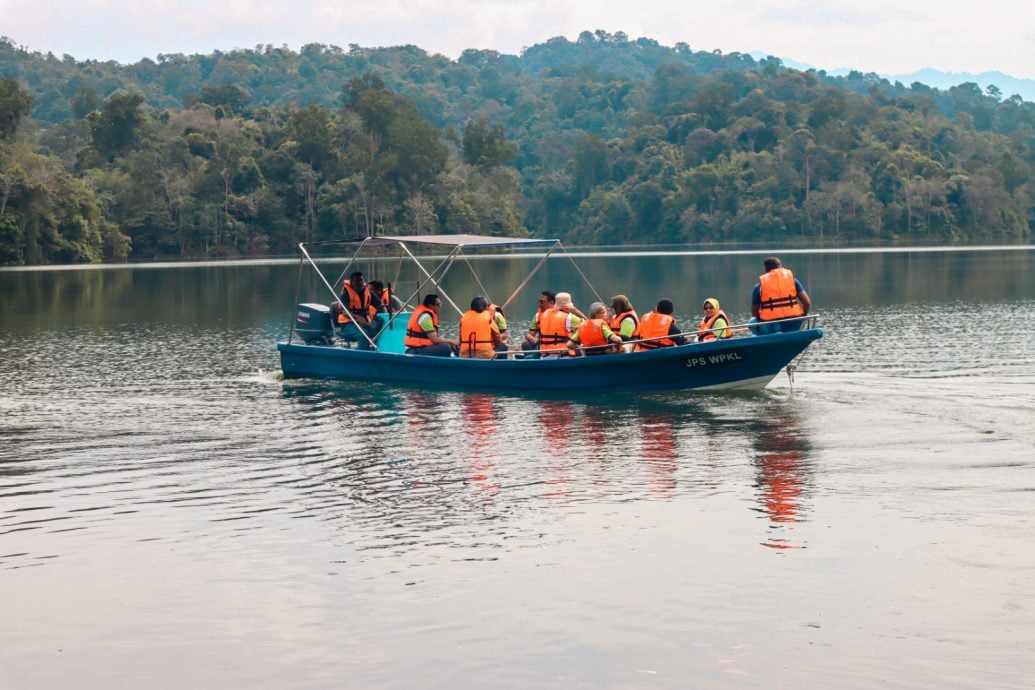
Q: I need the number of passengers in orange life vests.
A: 12